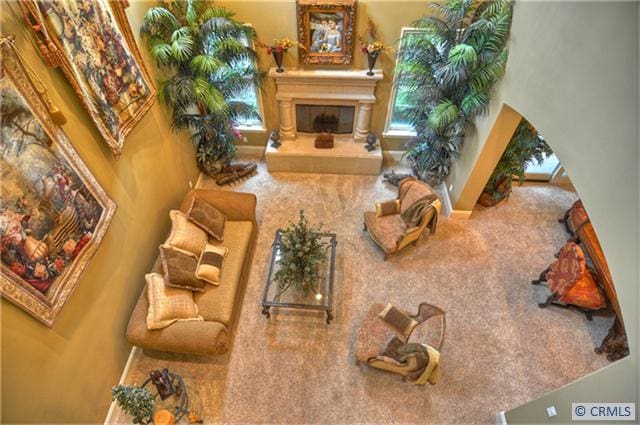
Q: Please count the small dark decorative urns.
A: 2